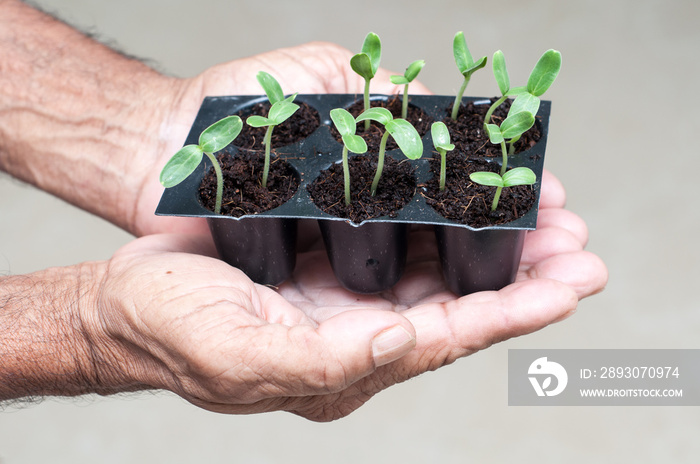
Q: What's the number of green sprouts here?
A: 13